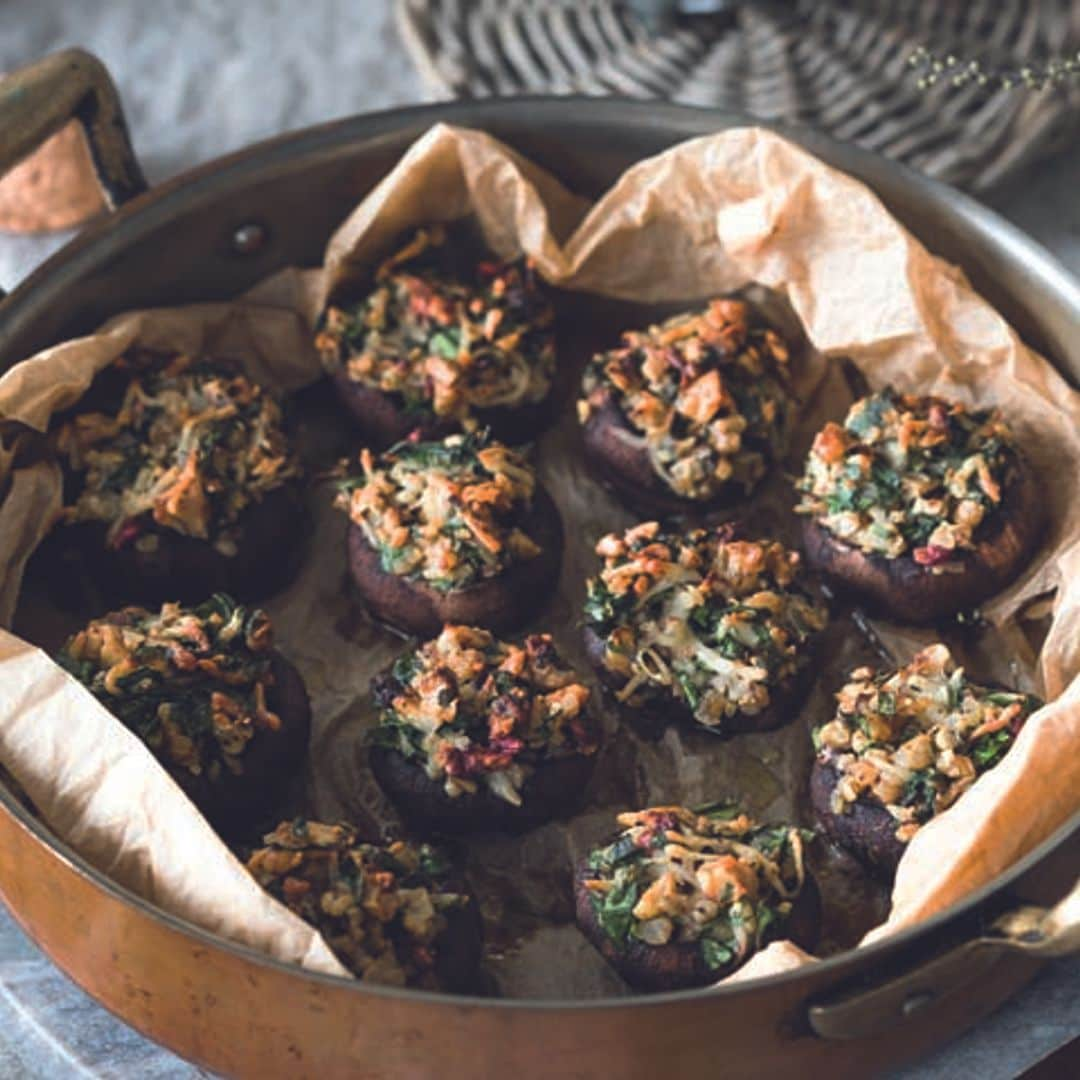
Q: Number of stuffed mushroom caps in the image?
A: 11